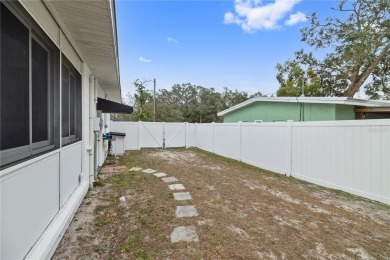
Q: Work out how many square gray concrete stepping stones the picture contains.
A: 8